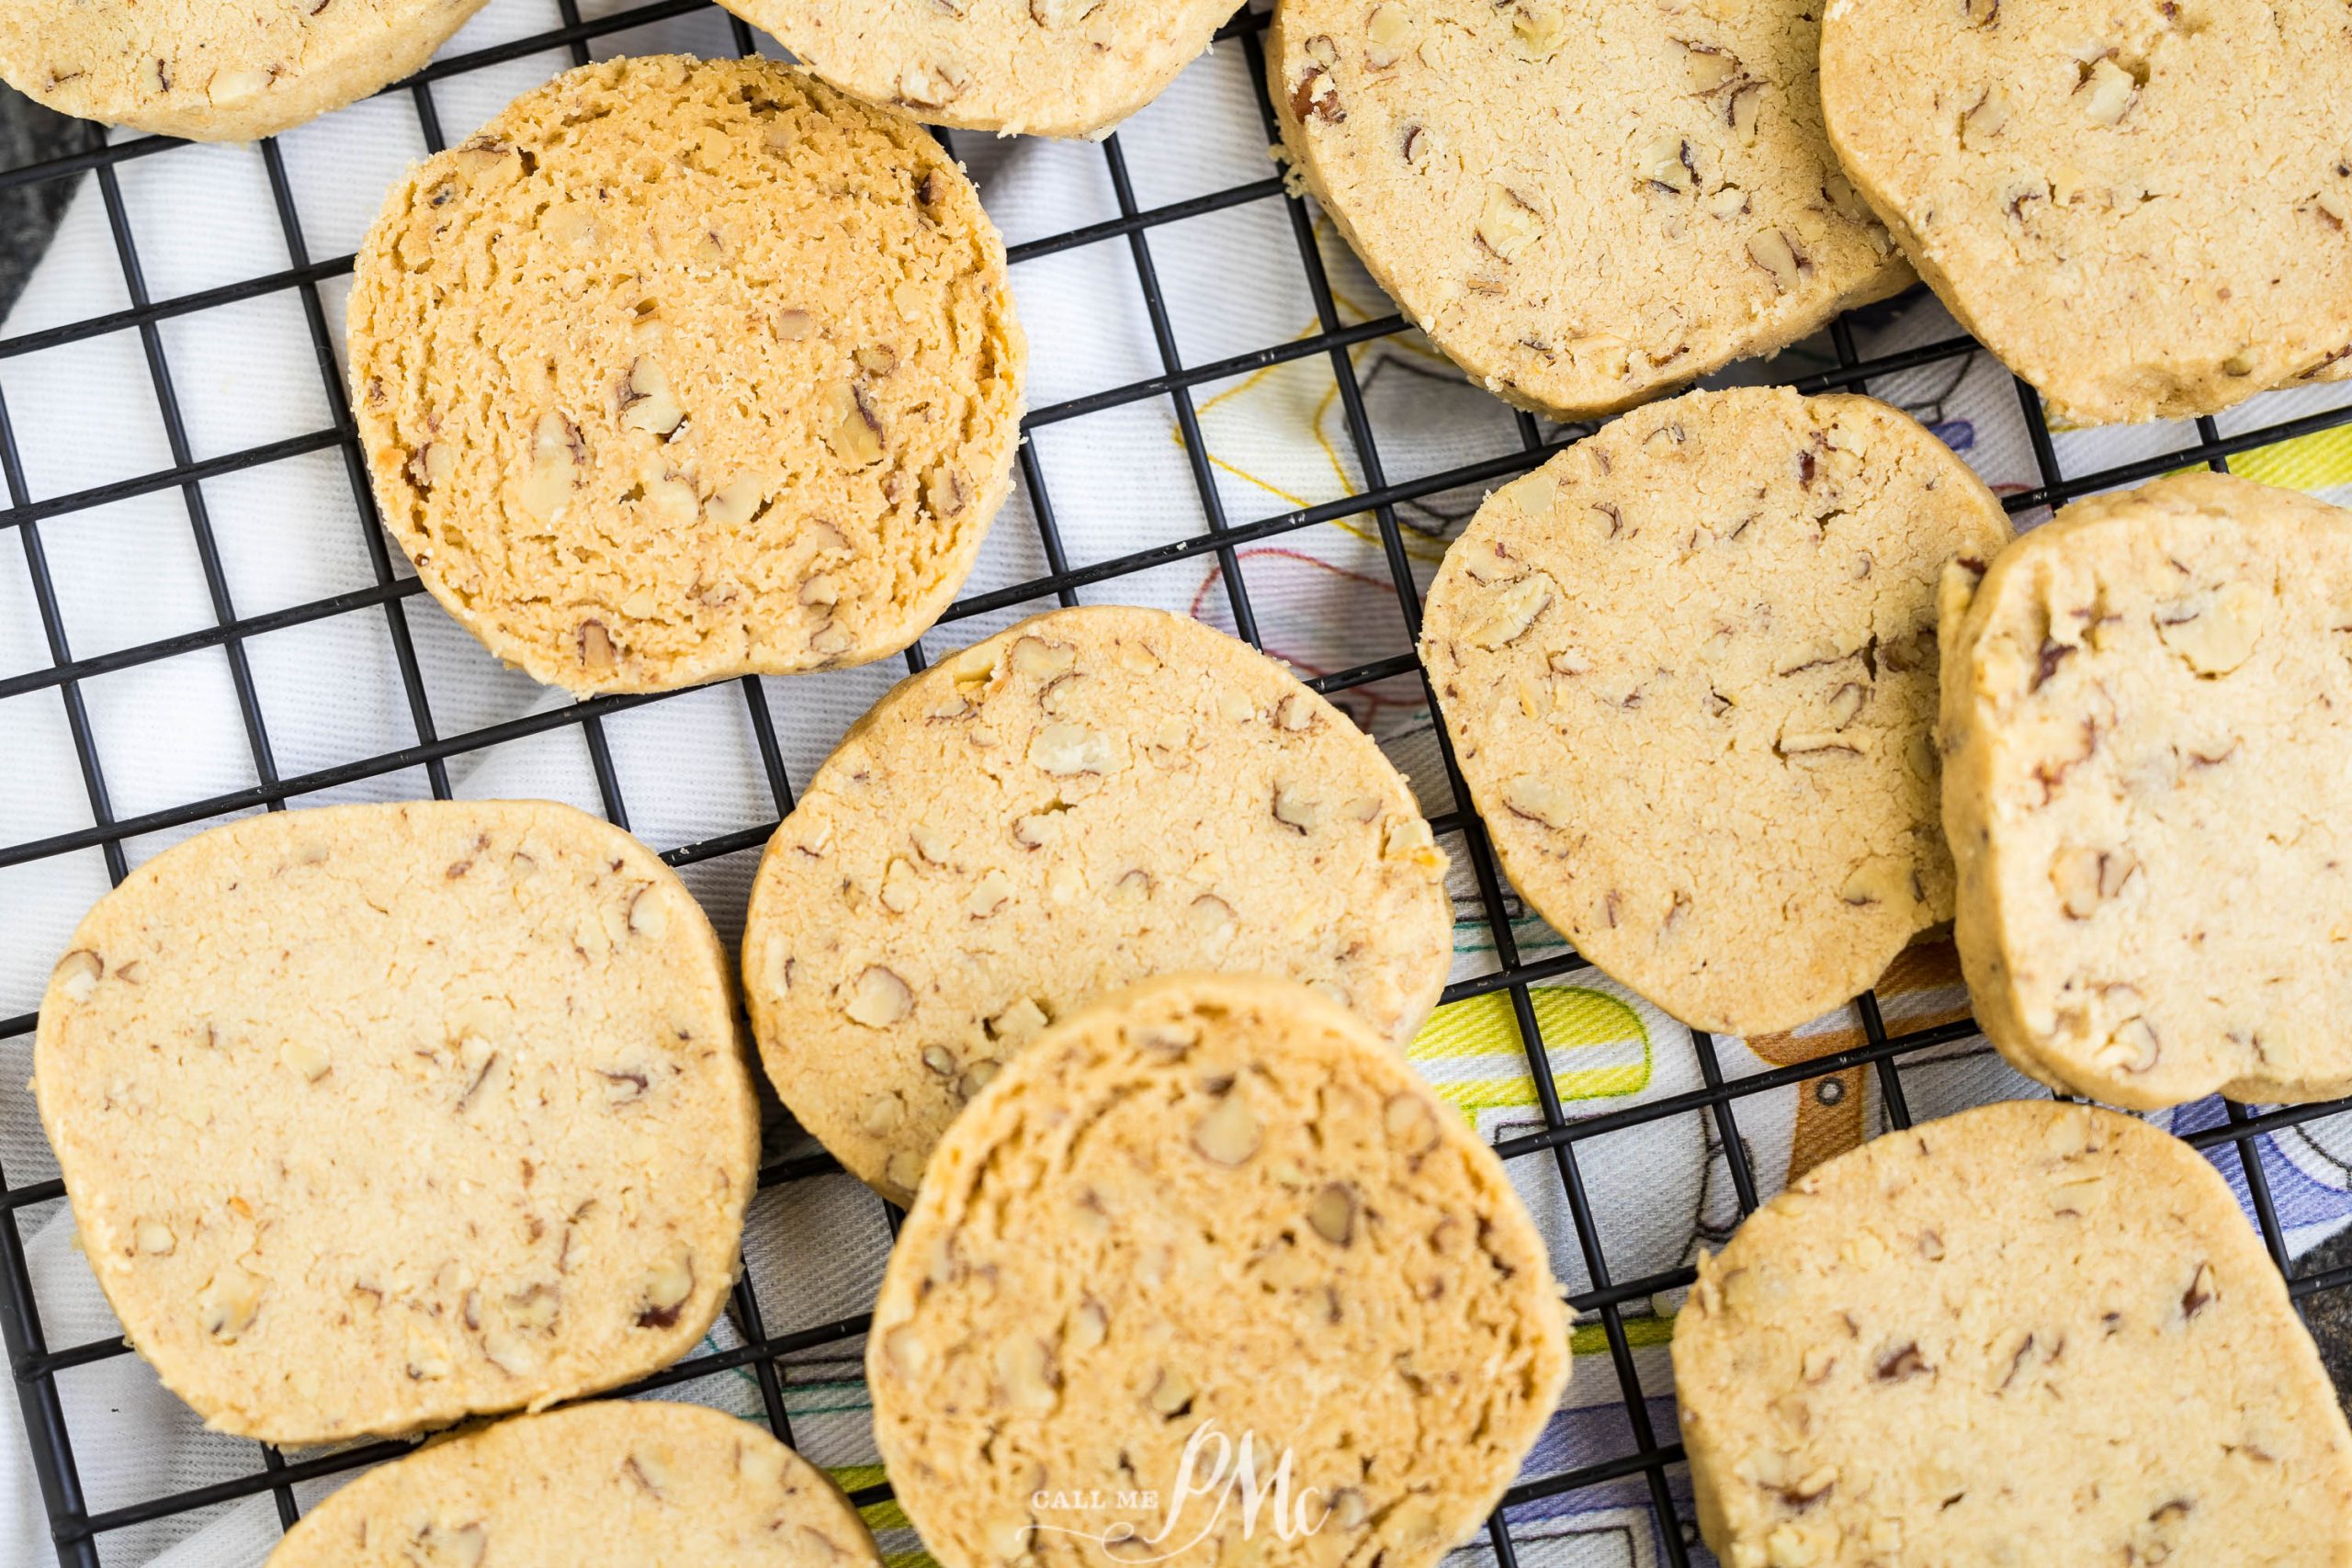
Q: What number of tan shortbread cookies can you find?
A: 12